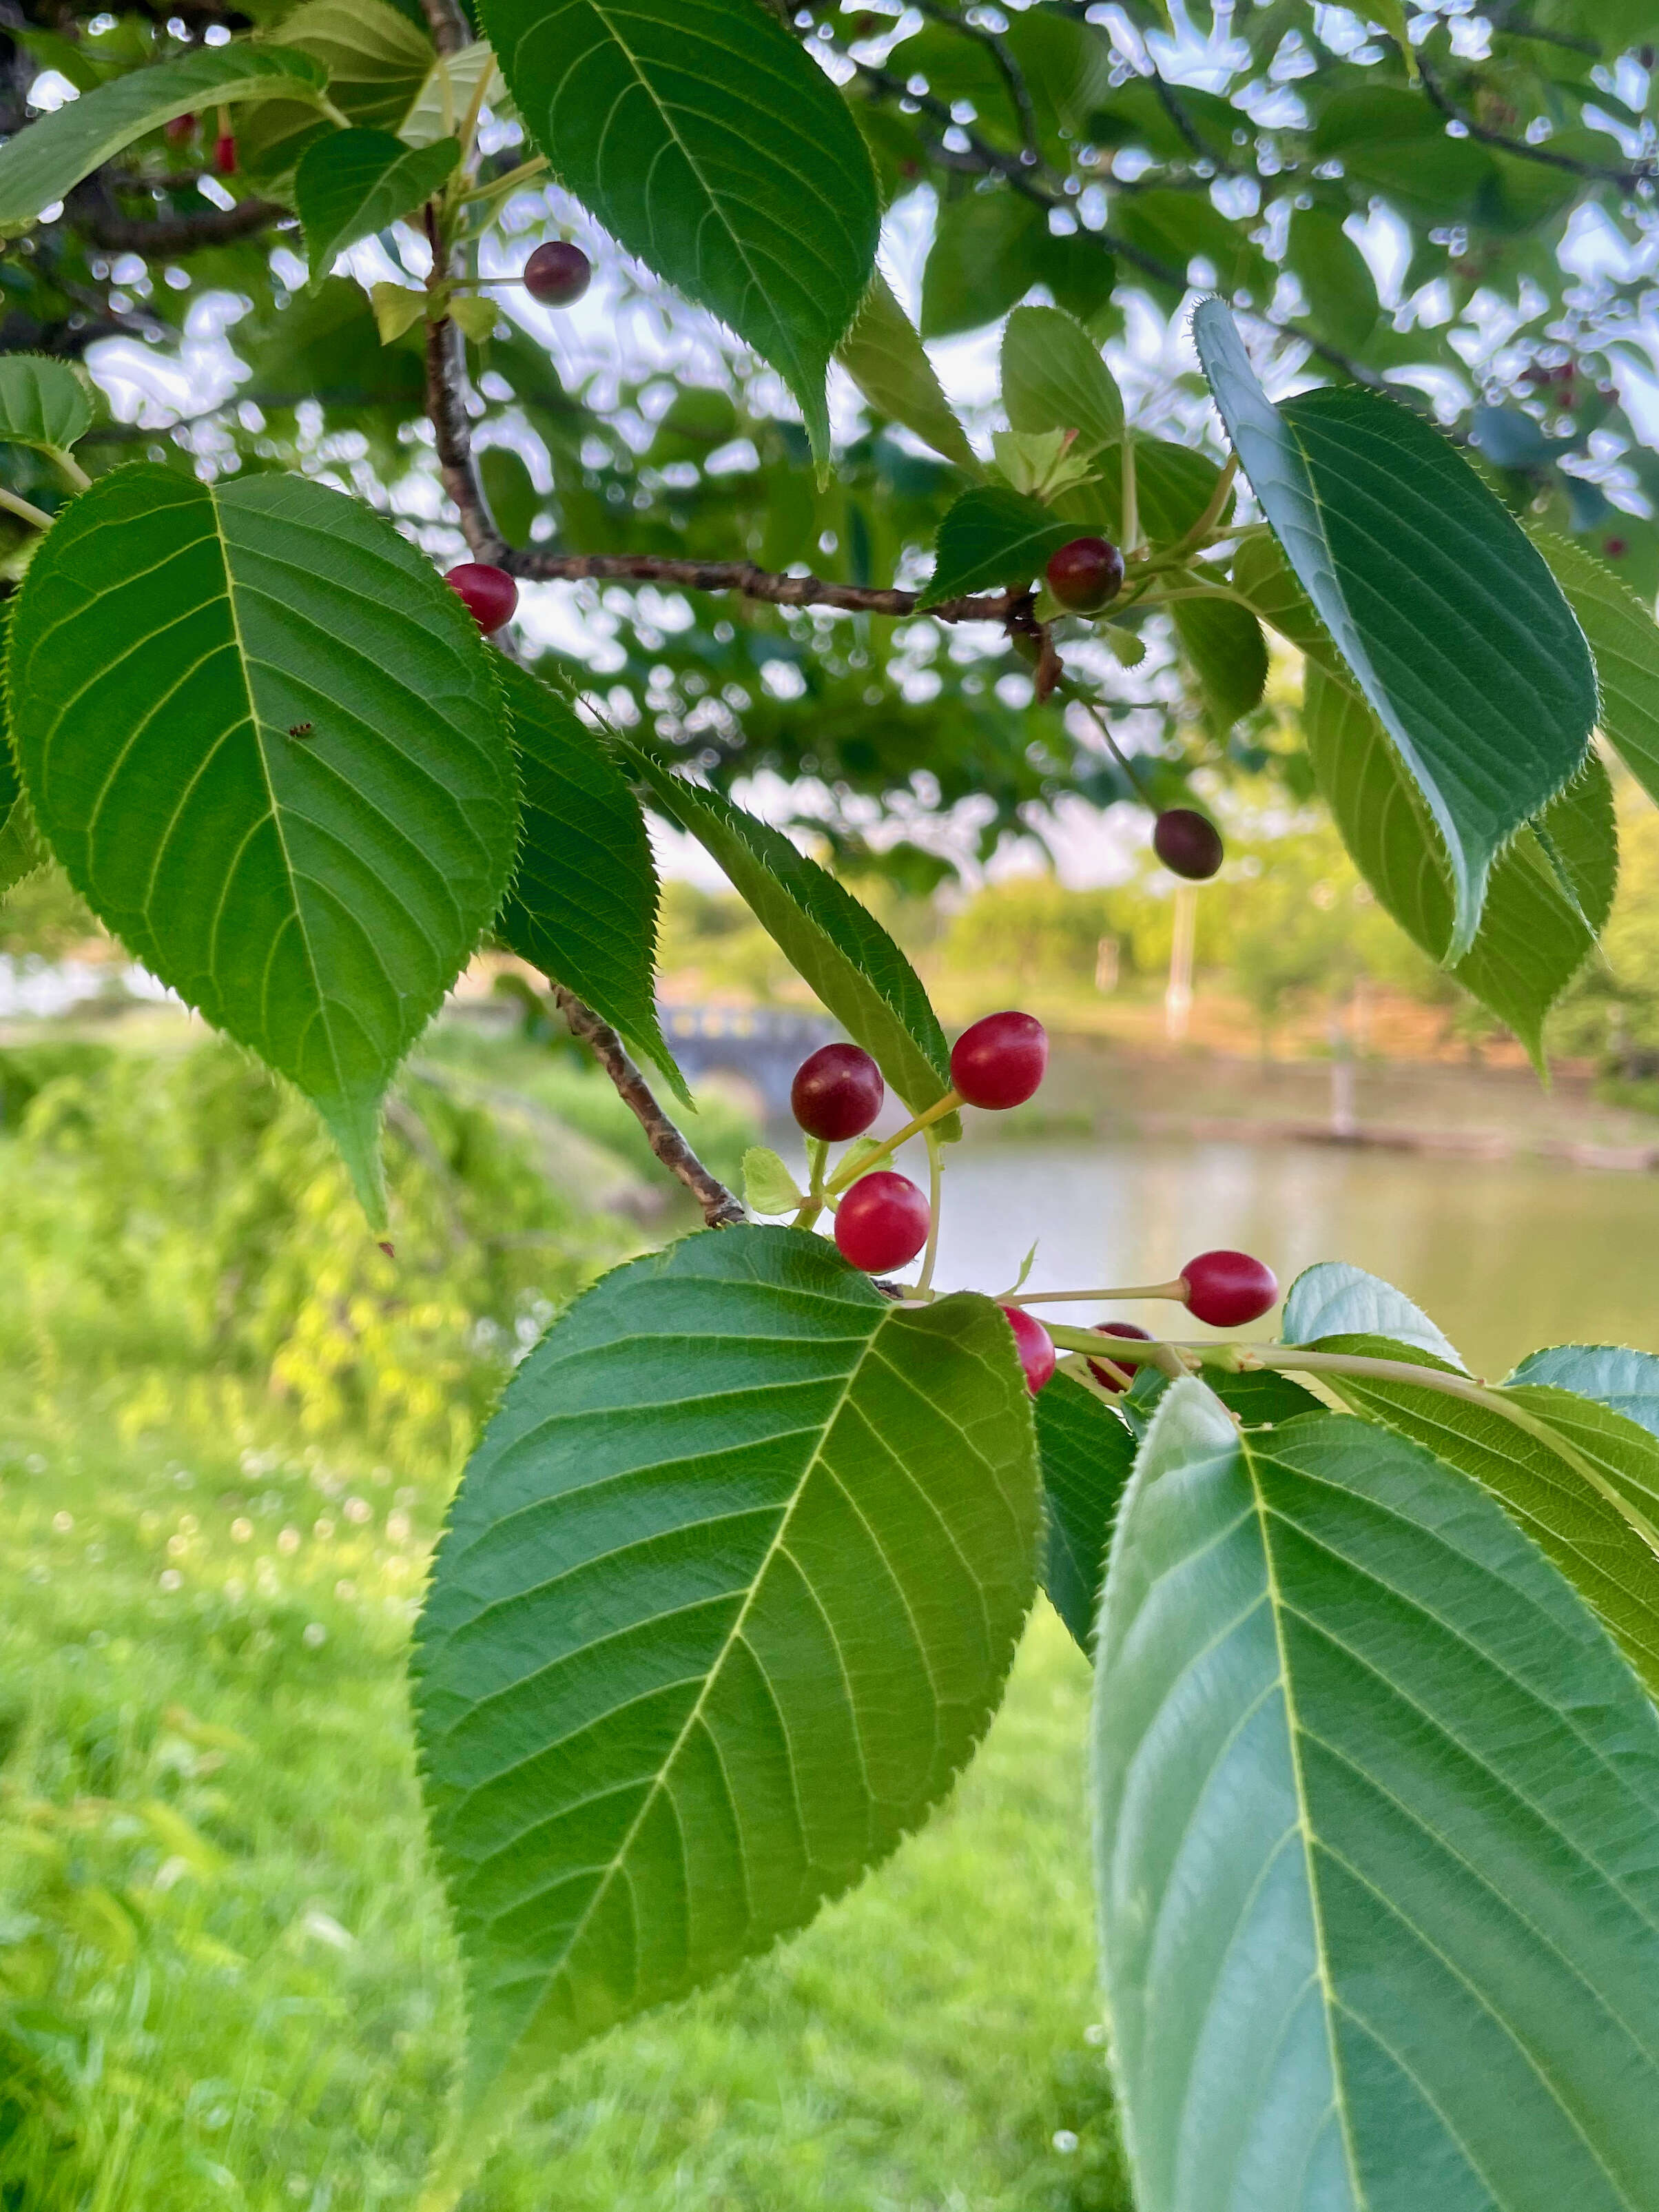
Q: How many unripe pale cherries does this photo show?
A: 0